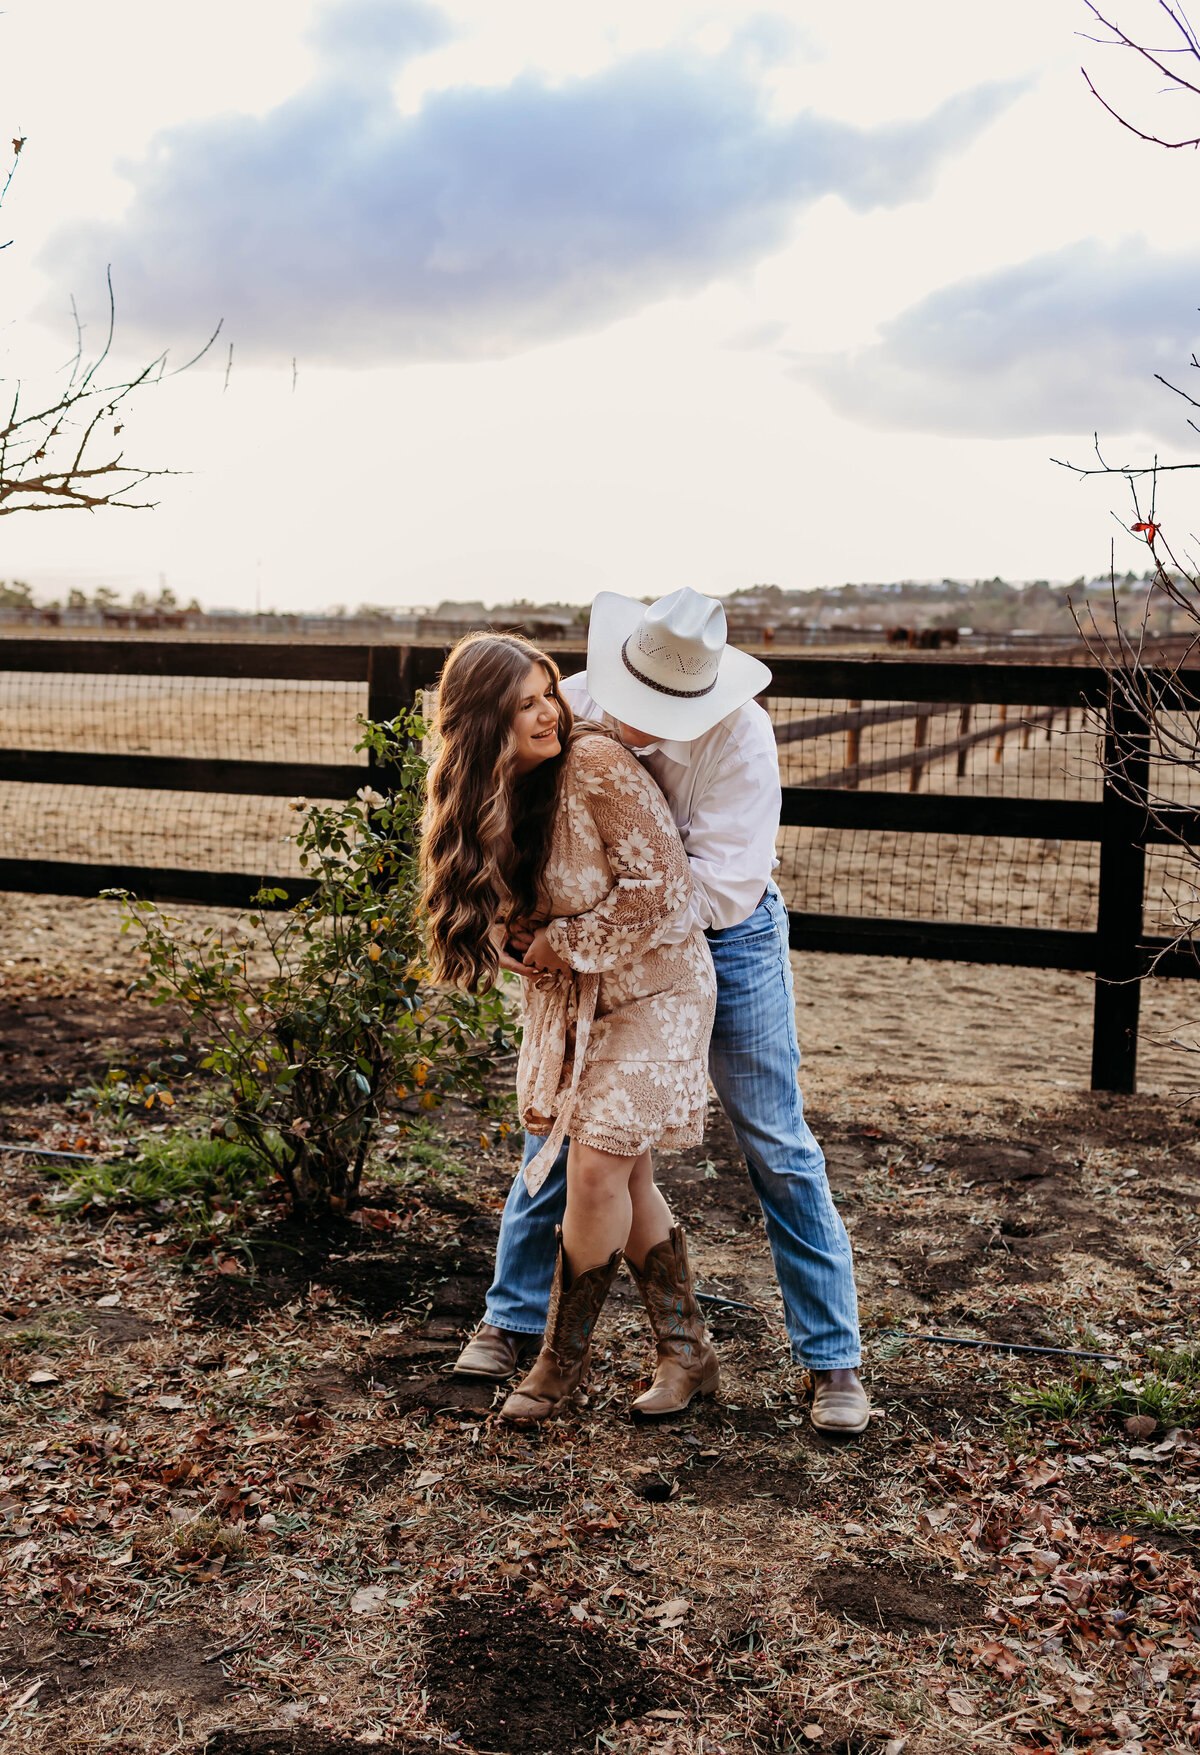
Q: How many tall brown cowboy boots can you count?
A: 2